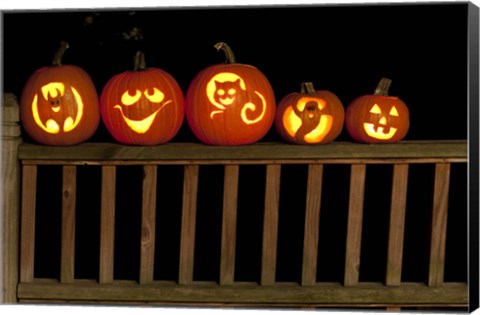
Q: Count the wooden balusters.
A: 11